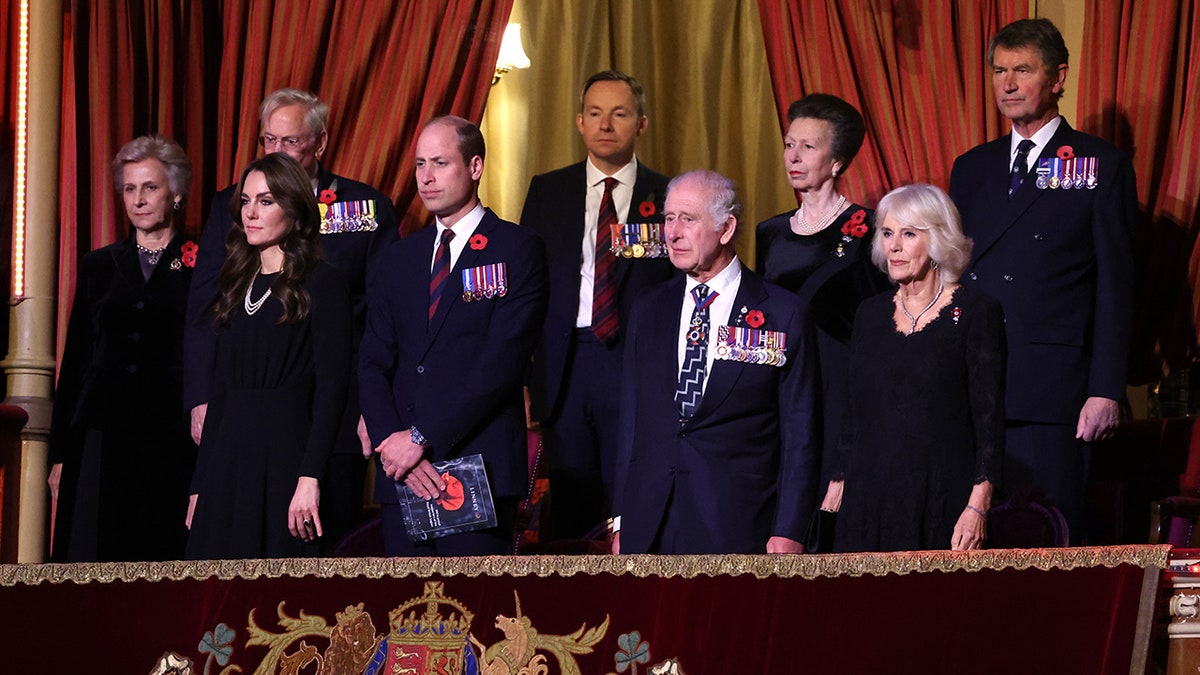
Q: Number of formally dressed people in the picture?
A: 9